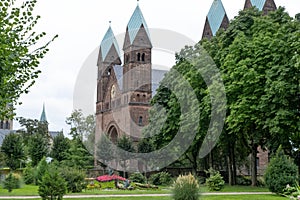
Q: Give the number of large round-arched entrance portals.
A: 1